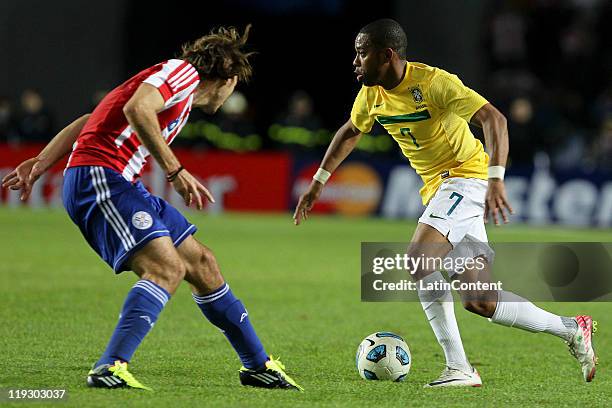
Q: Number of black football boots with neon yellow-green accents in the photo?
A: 2